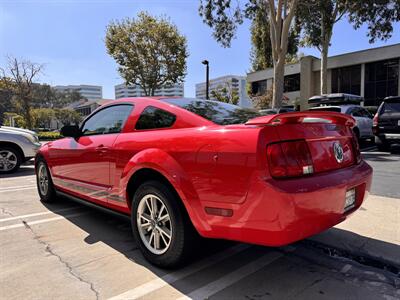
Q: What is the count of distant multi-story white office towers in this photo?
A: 3